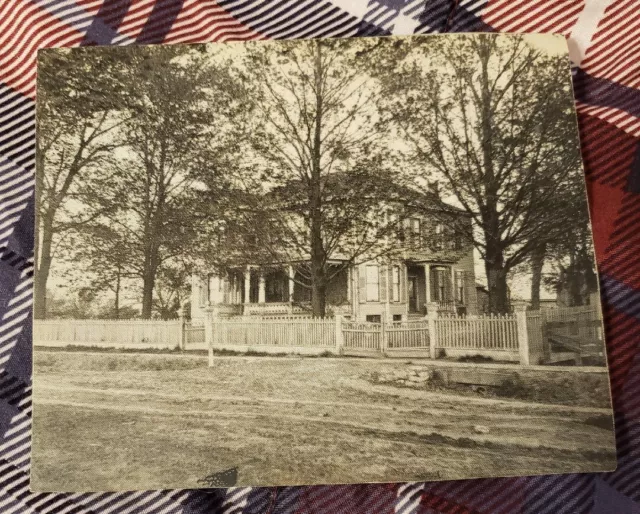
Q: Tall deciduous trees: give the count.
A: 4